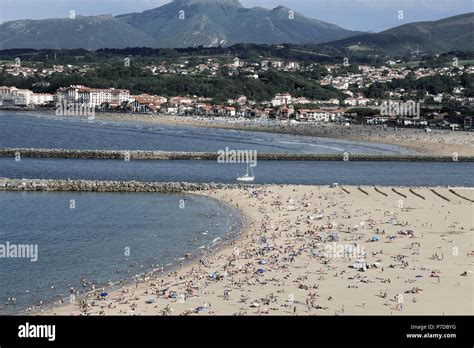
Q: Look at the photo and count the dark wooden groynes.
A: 7